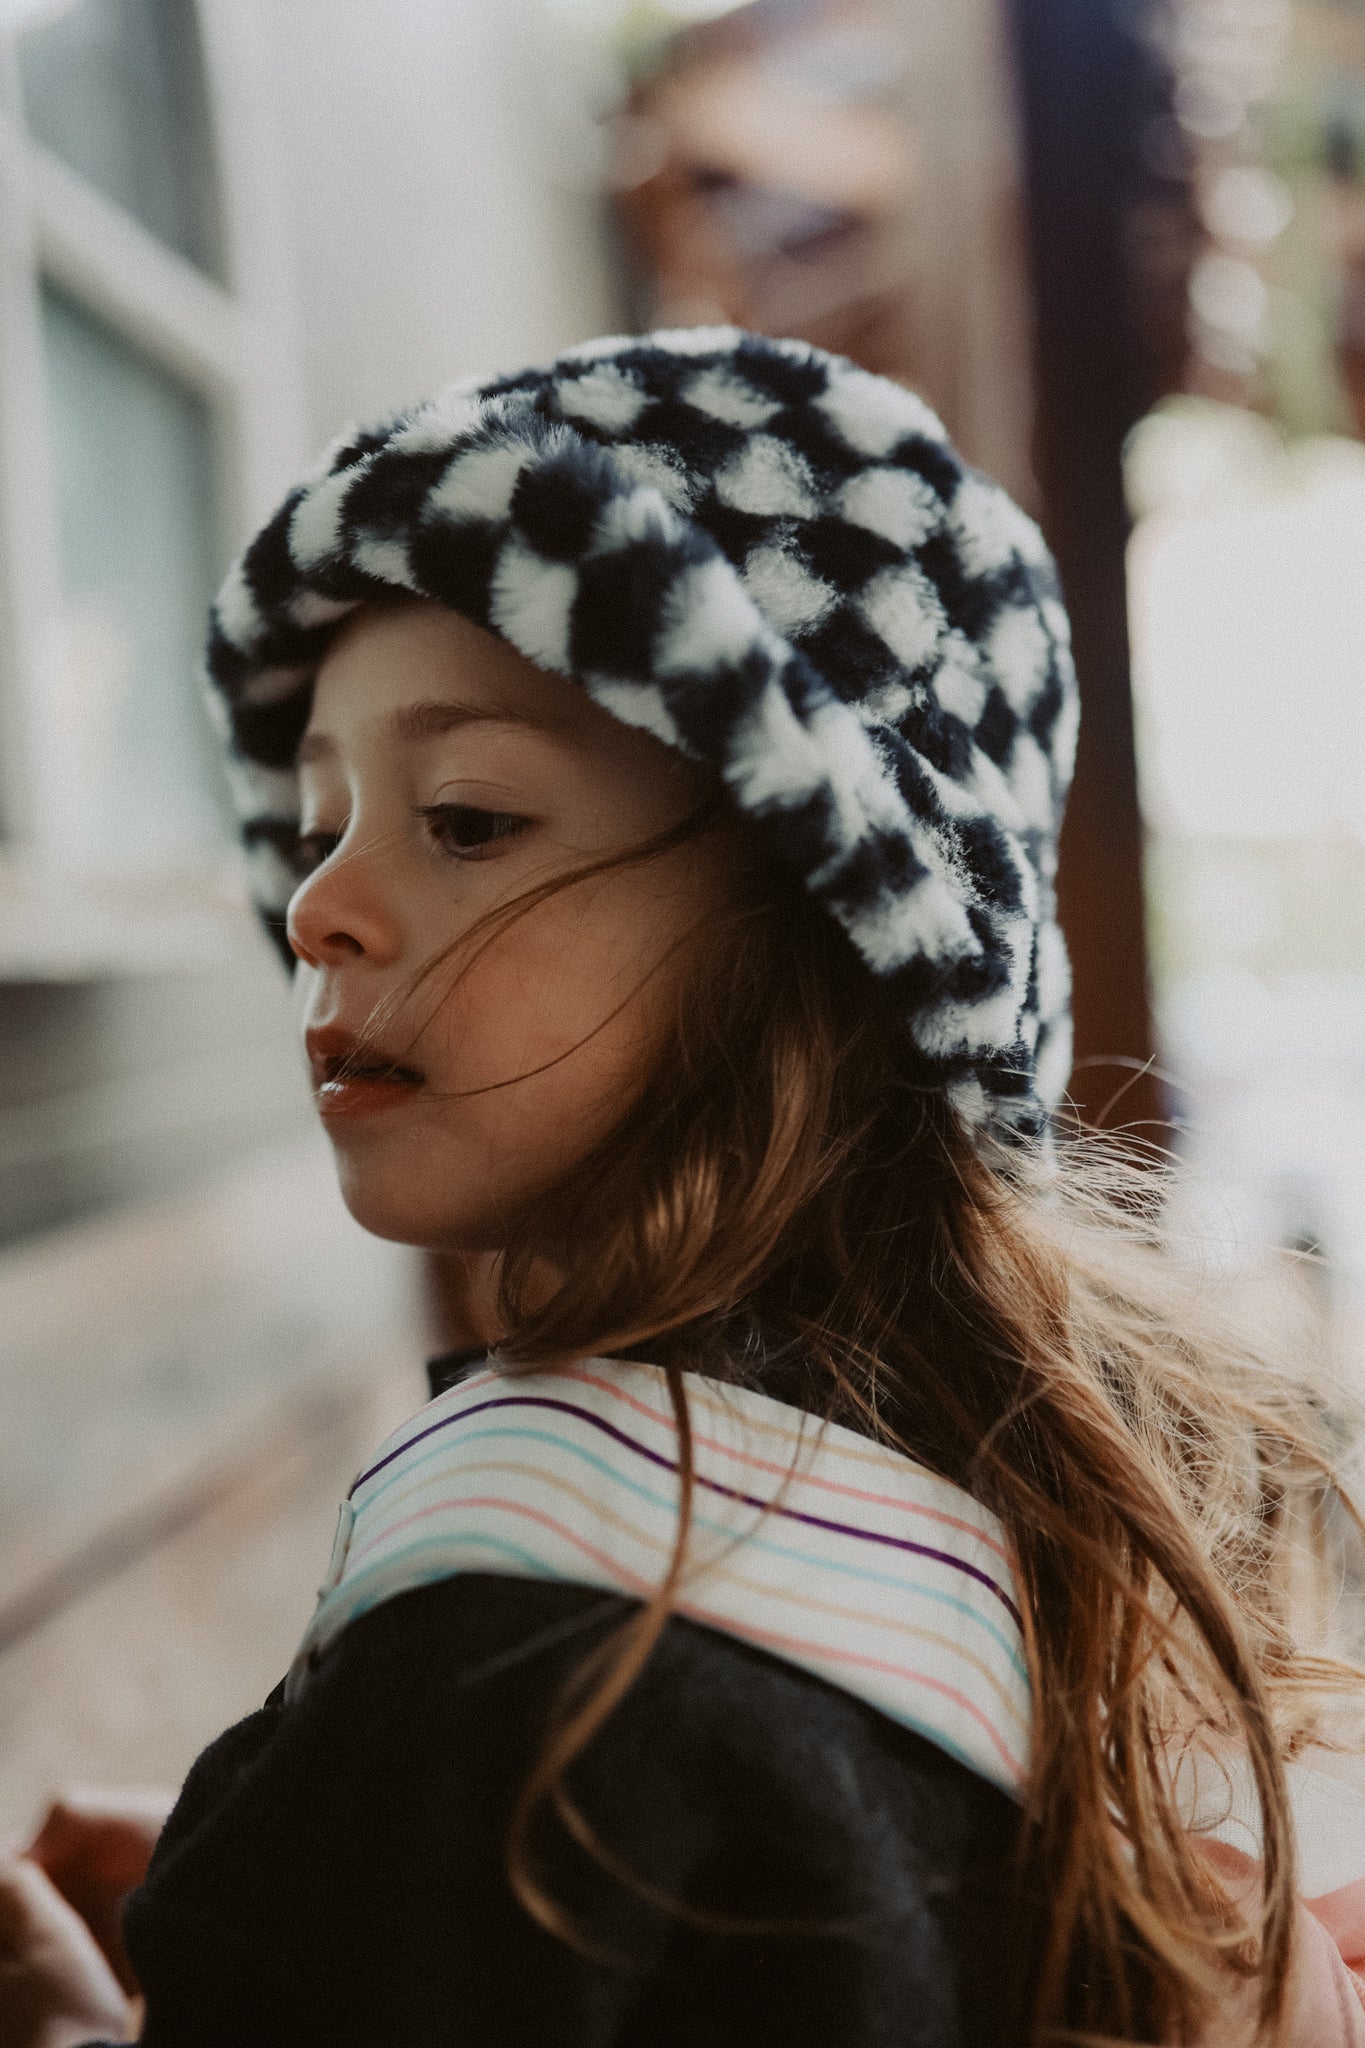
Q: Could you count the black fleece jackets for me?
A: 1